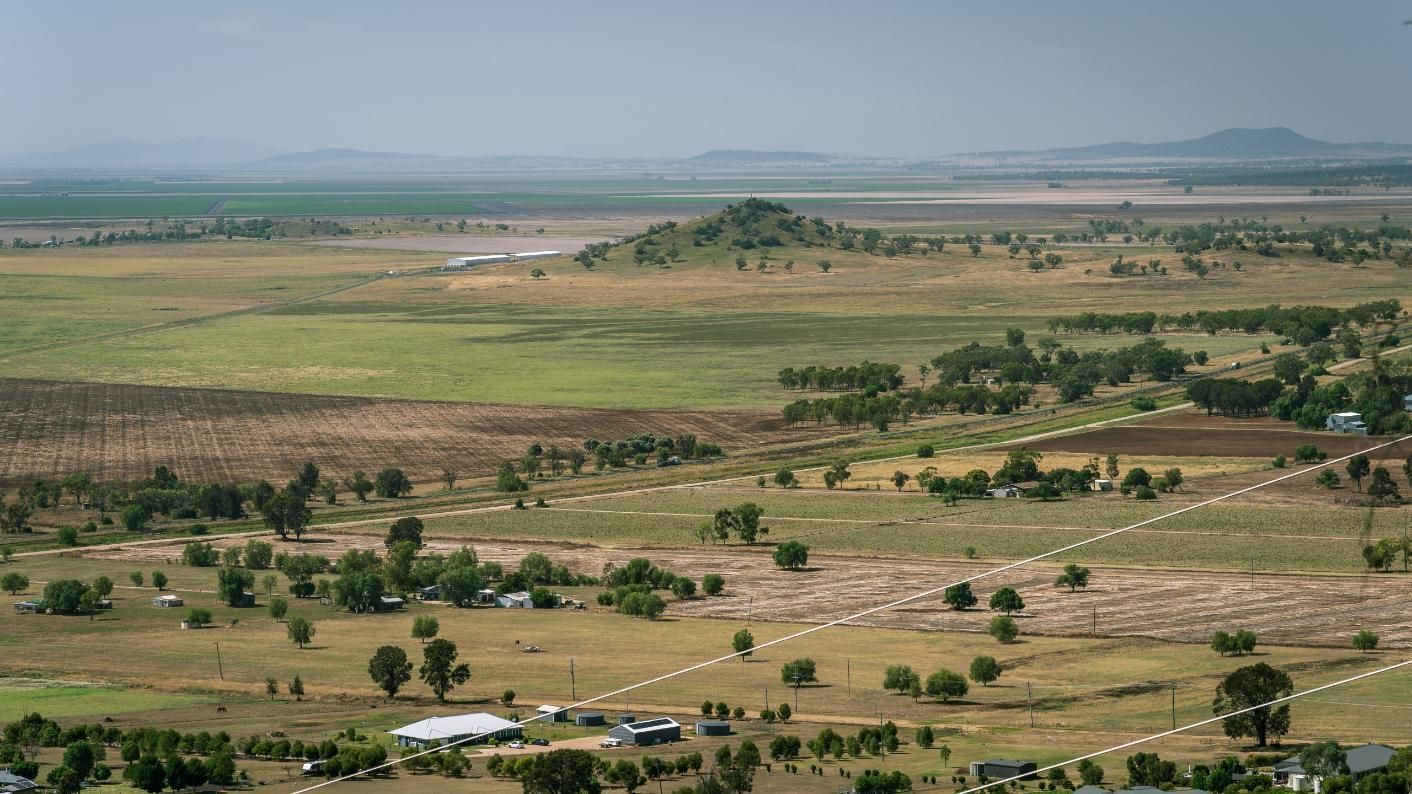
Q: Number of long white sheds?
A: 2